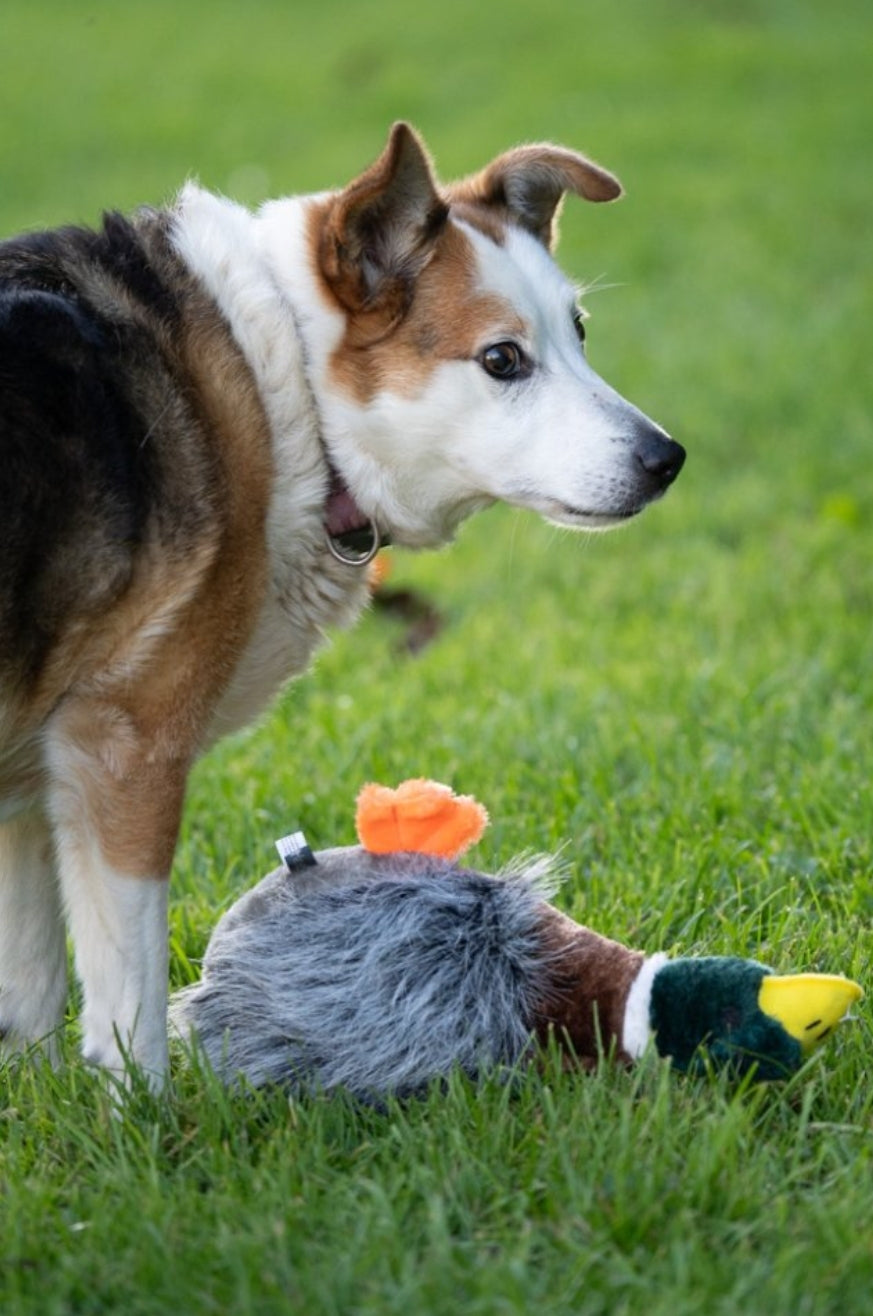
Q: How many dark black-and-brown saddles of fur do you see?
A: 1